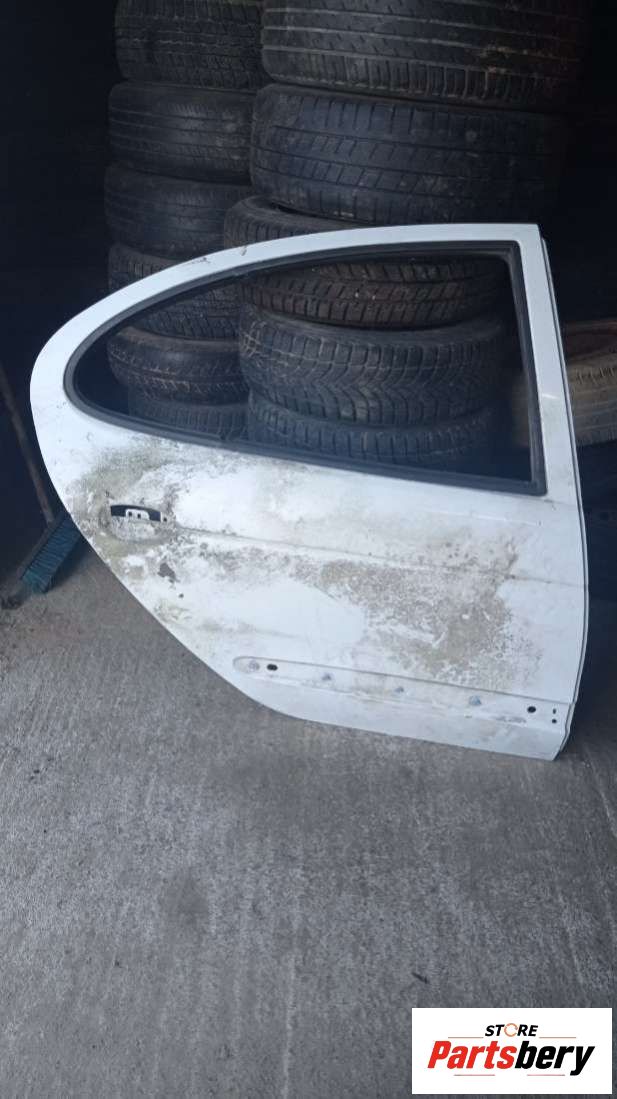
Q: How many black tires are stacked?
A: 12